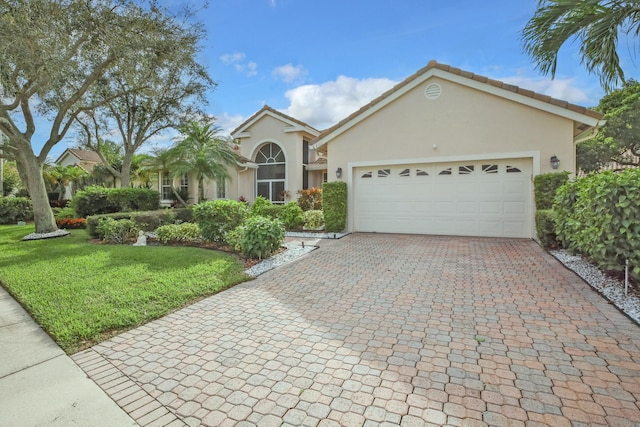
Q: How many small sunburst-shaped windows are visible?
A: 8